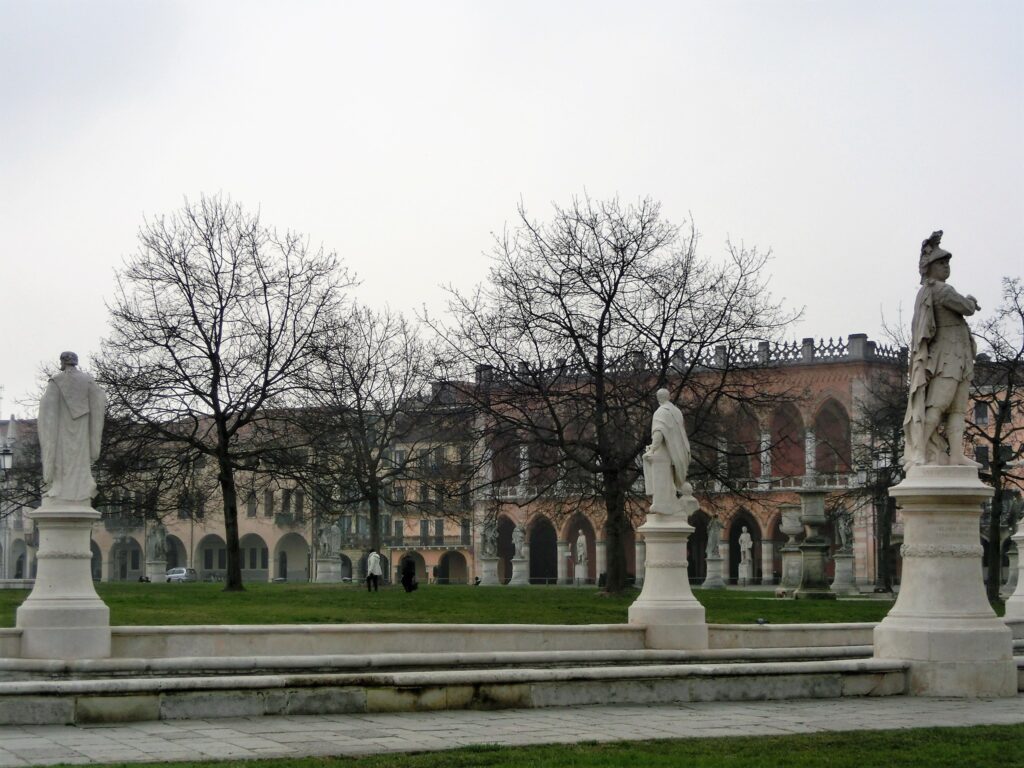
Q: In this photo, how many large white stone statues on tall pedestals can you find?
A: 3